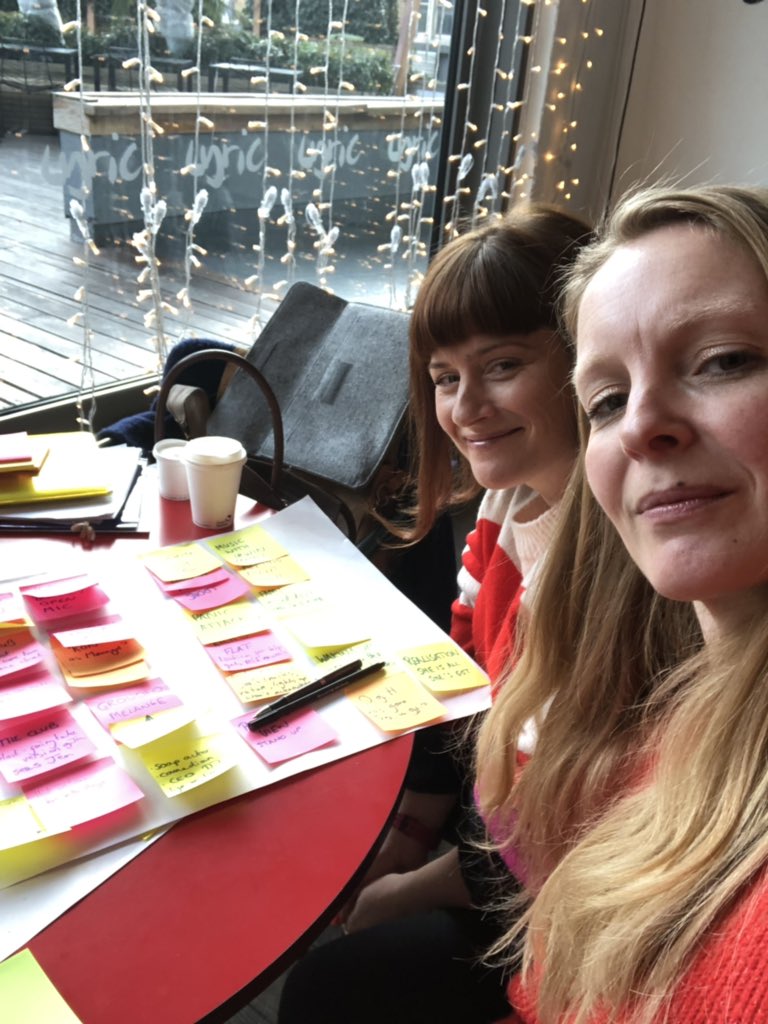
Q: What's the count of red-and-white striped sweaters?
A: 1